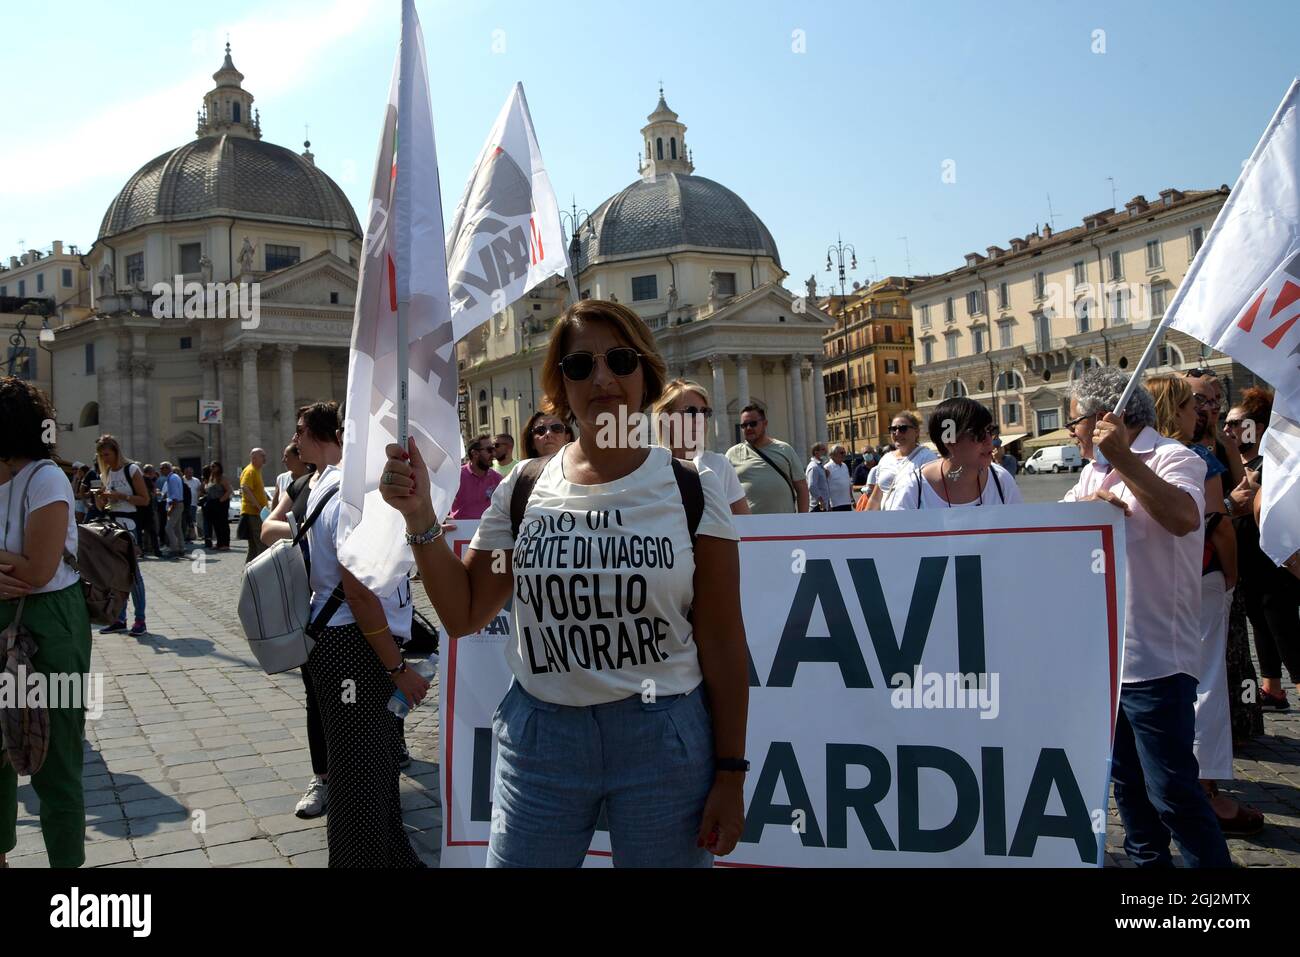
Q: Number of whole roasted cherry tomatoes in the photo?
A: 0